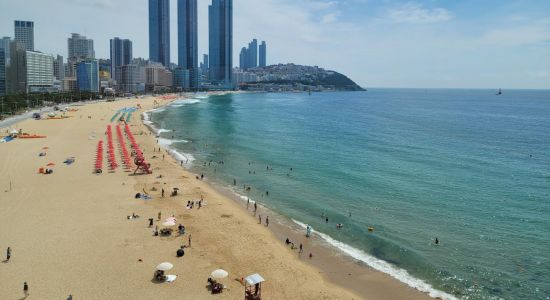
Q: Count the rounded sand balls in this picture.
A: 0